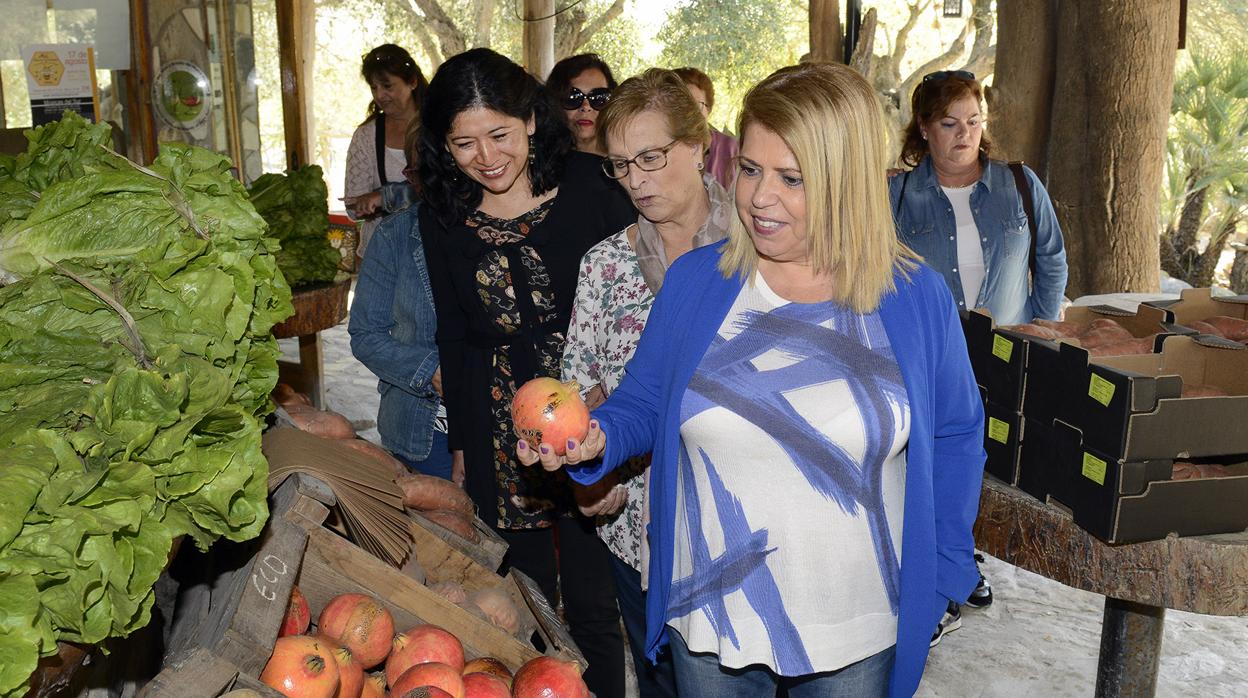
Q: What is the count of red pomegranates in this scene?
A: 12